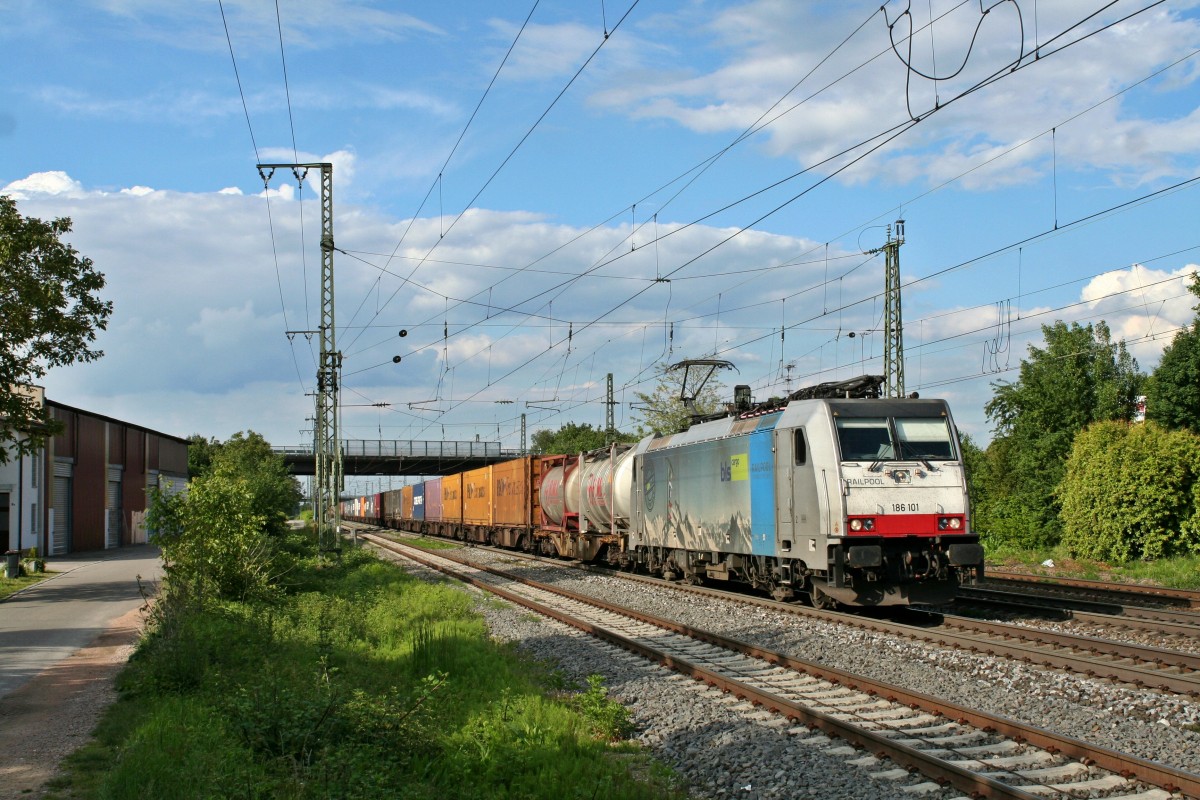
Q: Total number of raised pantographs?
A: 1